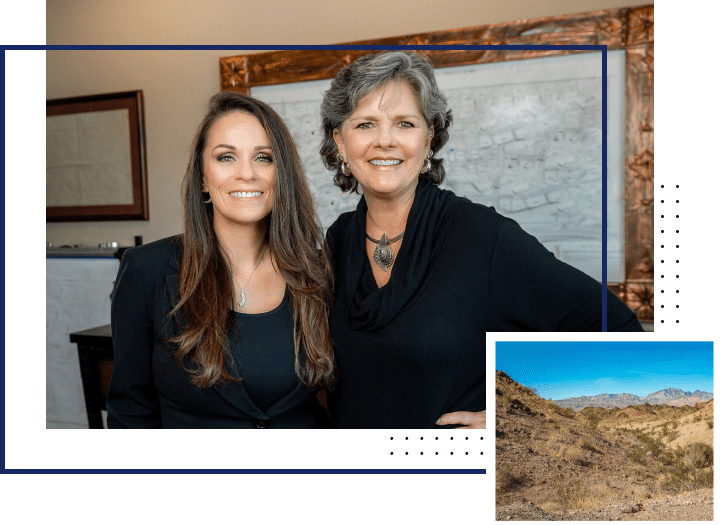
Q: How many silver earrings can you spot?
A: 3